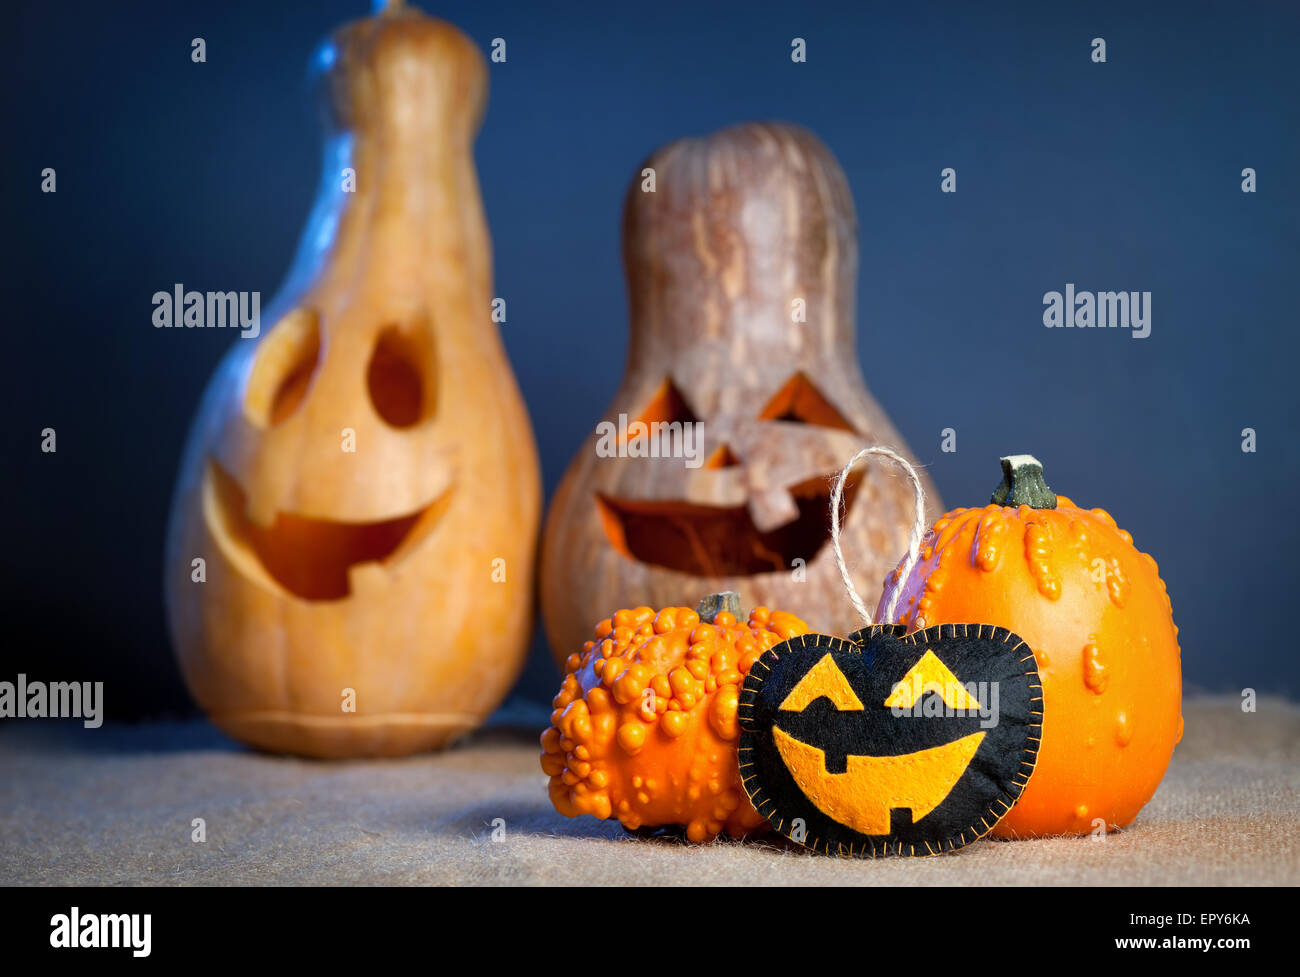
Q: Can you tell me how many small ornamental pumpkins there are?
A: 2